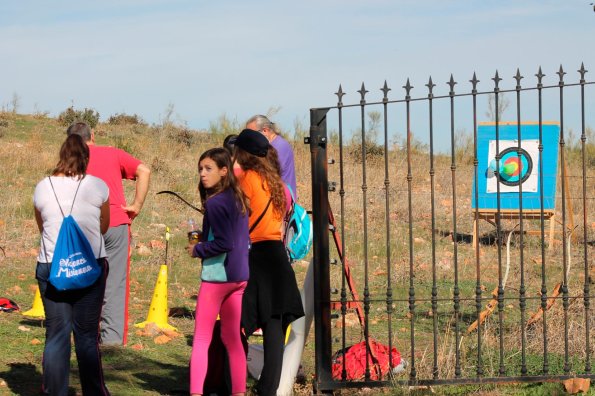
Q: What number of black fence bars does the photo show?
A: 12